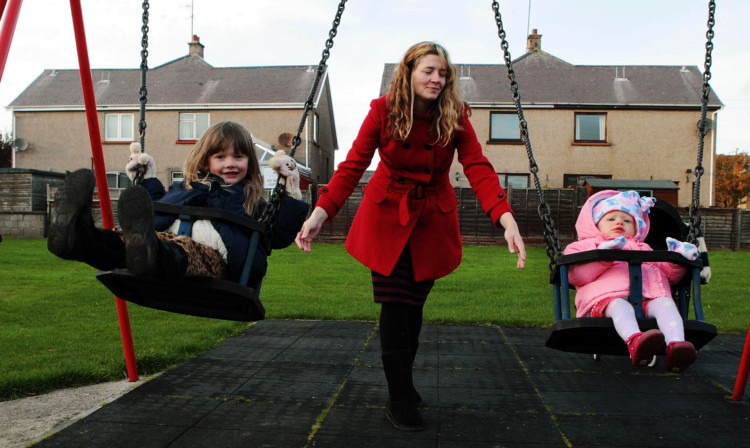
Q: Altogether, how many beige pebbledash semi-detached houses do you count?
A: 2